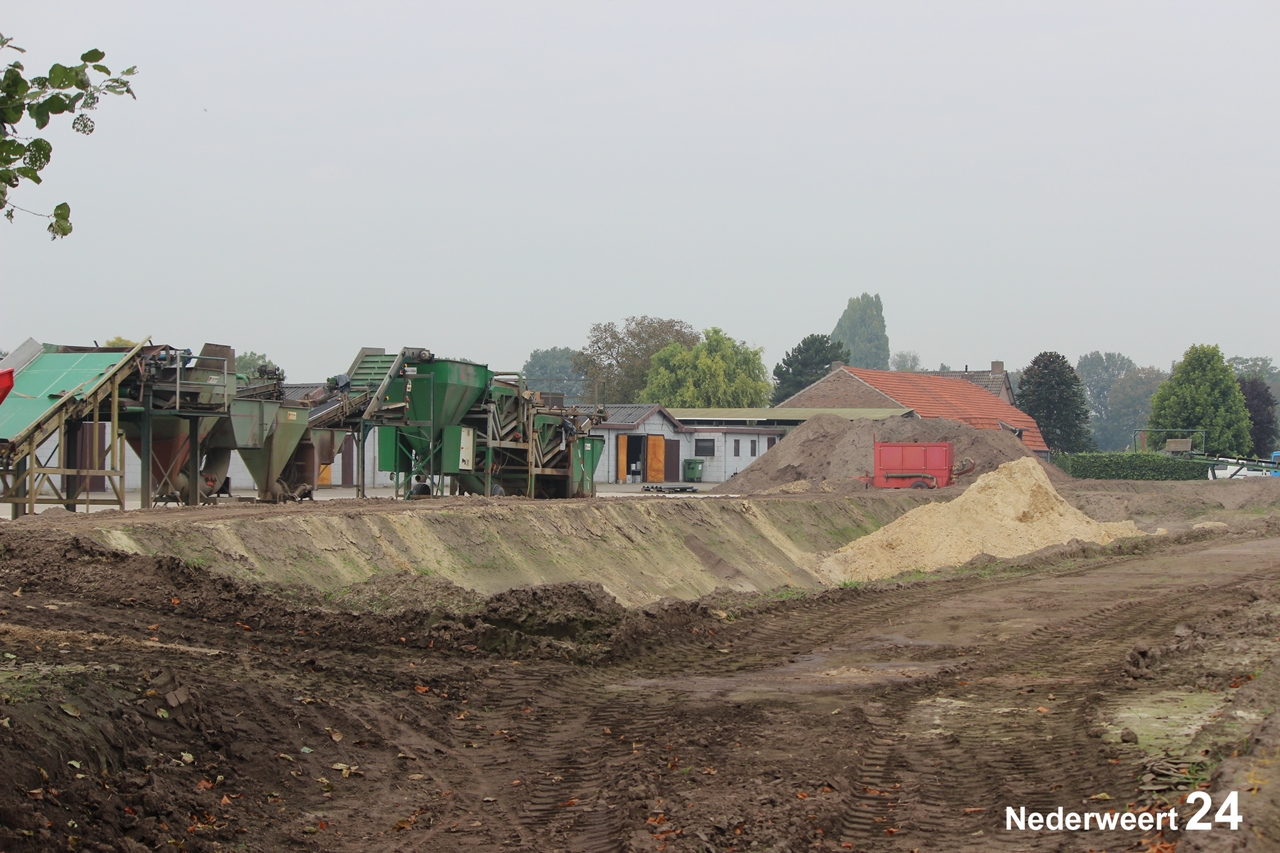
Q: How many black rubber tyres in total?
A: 3